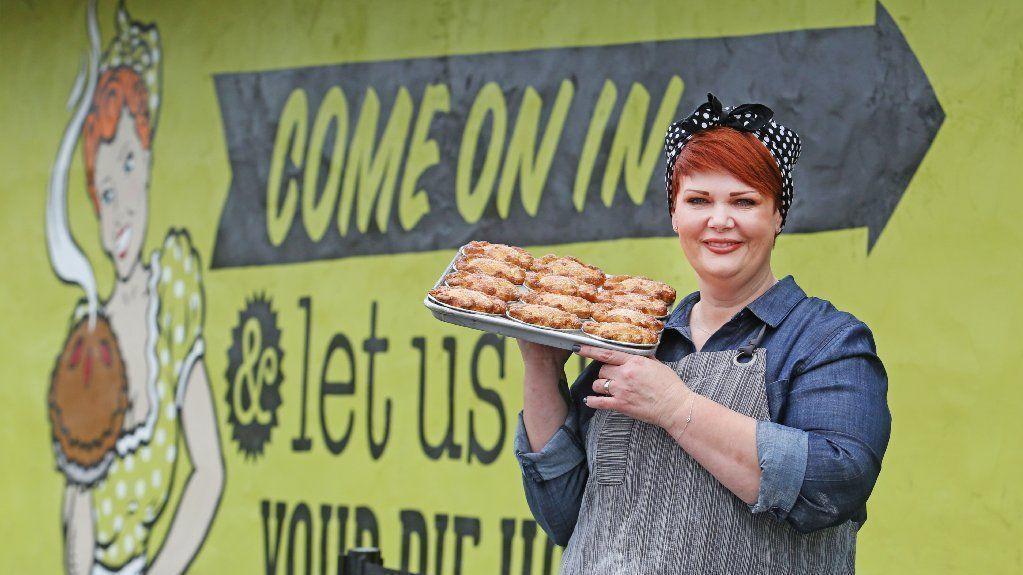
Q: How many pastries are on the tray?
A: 12